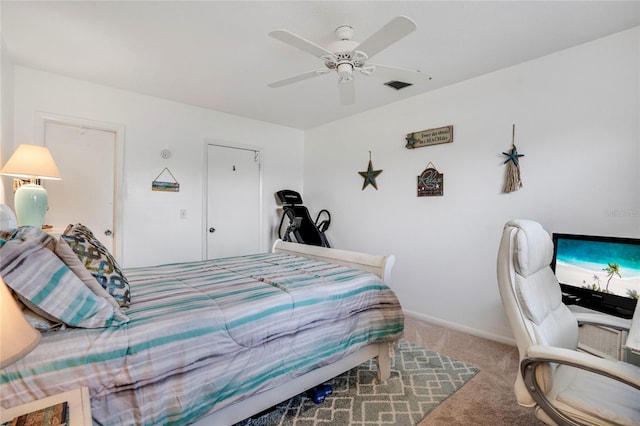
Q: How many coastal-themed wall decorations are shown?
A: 5